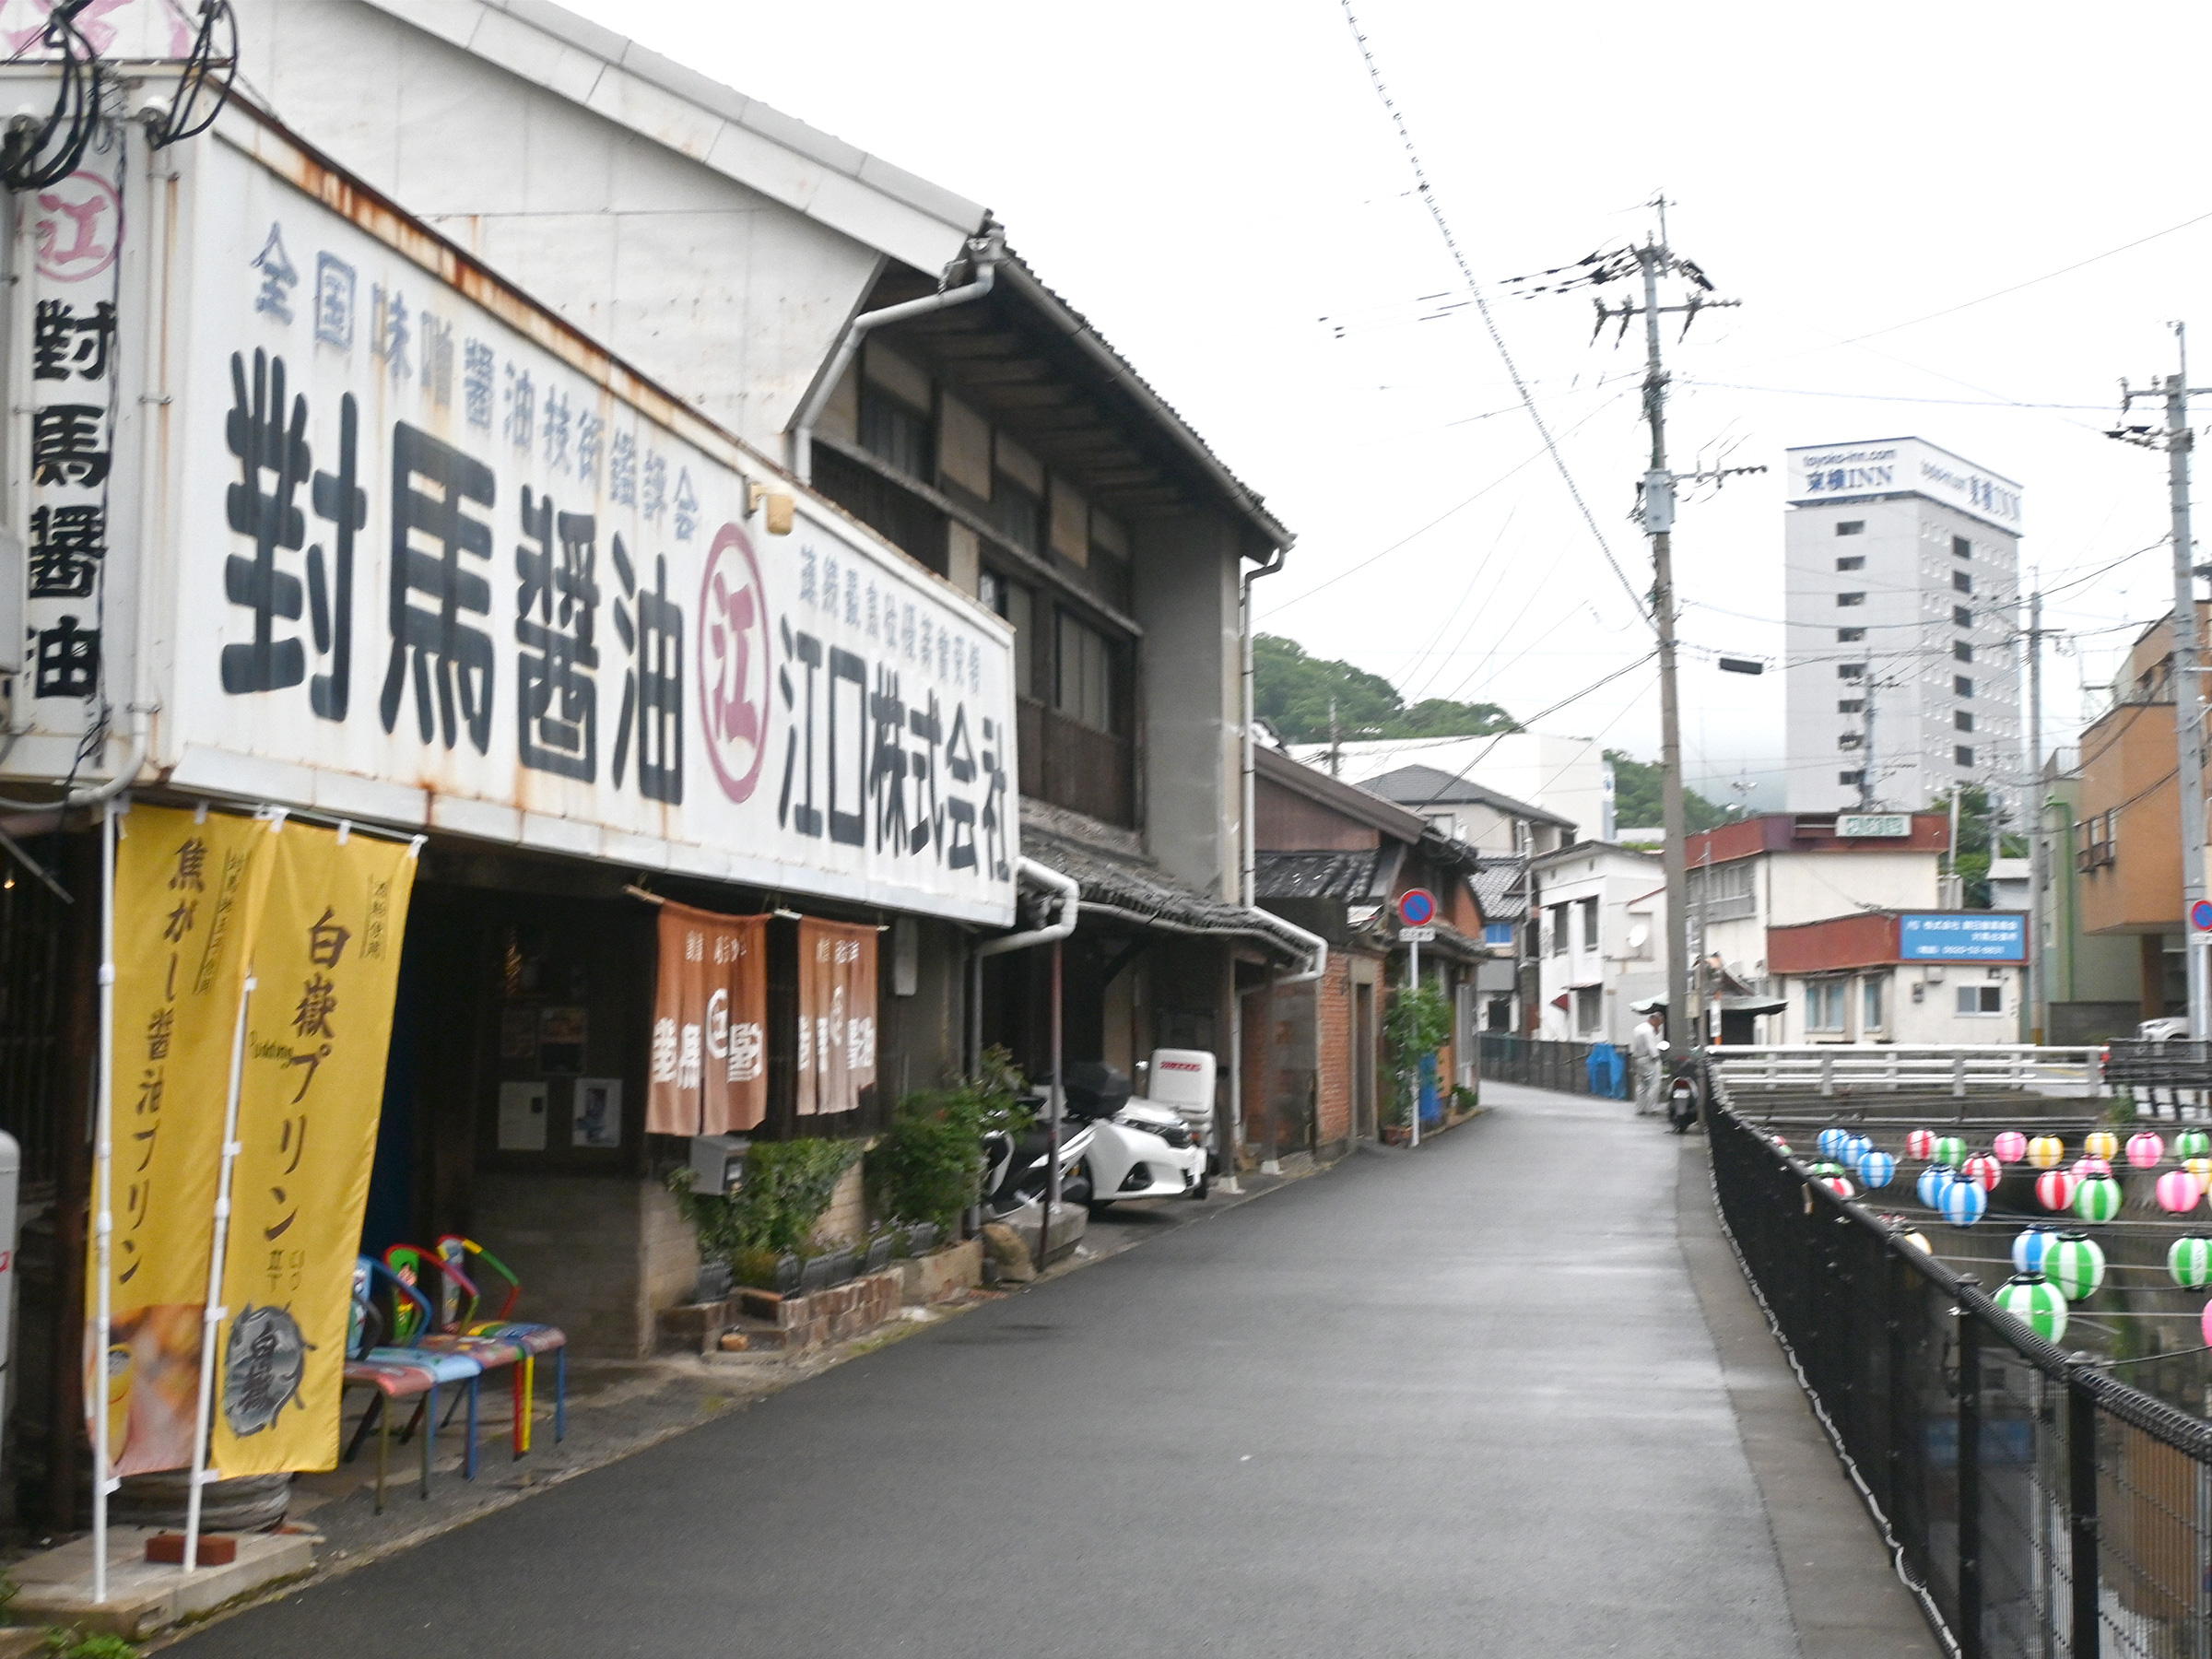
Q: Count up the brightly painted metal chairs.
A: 4